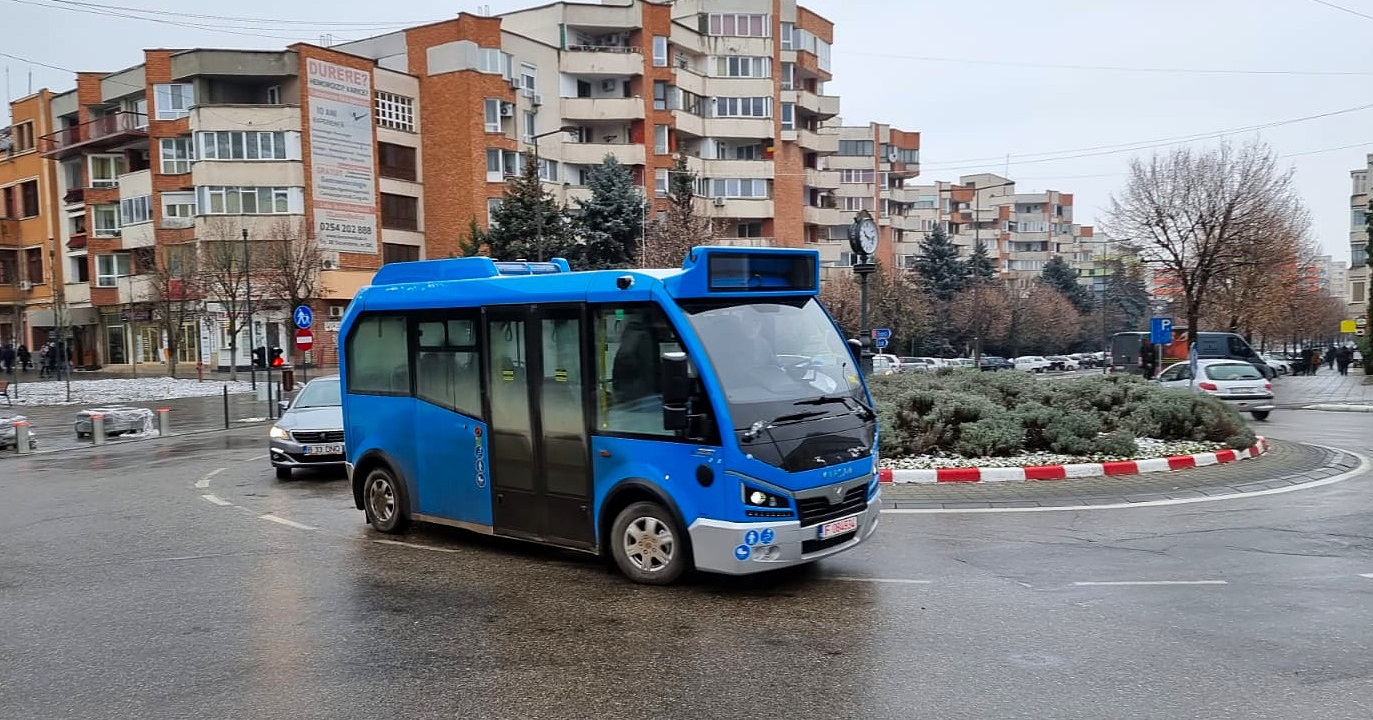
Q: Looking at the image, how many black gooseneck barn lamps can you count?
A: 0